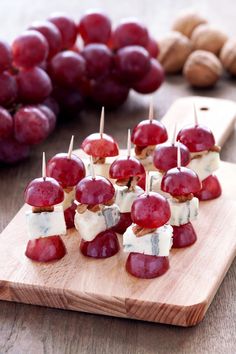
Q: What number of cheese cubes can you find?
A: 10